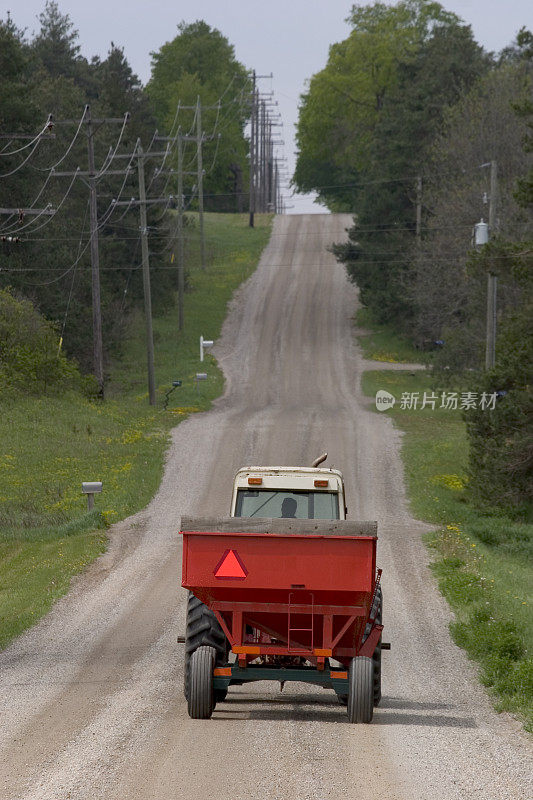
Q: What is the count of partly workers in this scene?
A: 1